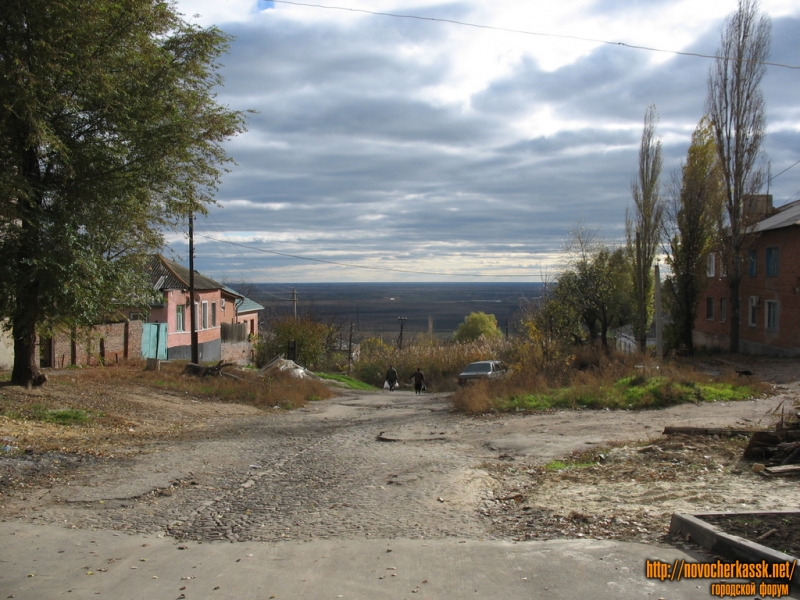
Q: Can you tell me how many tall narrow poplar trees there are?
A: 3